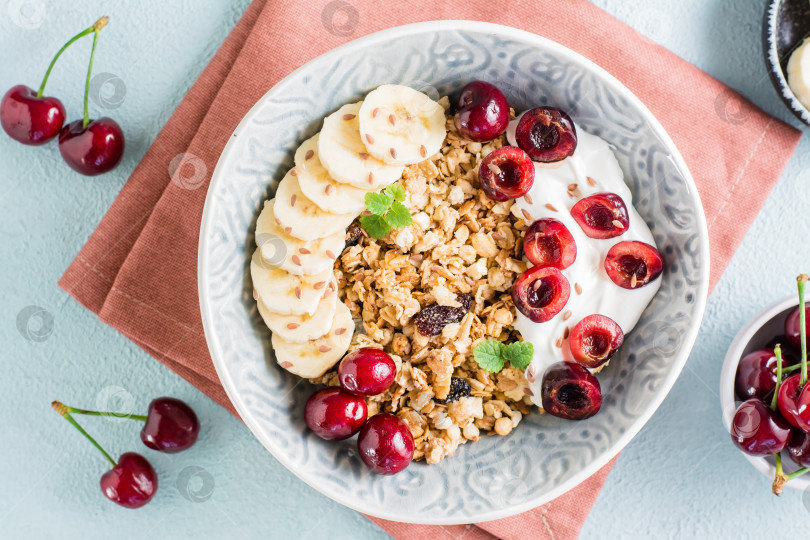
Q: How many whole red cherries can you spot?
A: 13